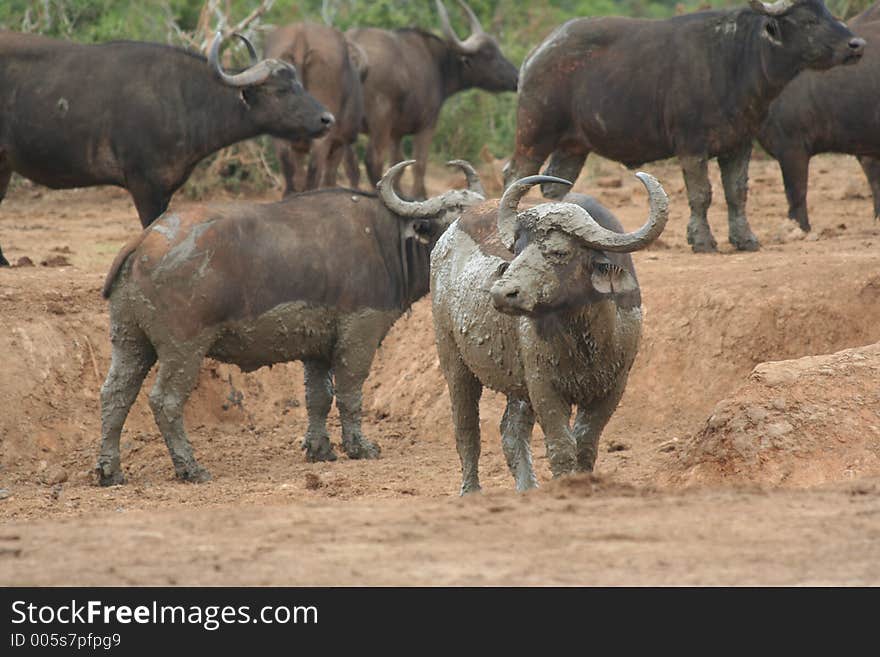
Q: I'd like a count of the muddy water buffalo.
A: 2